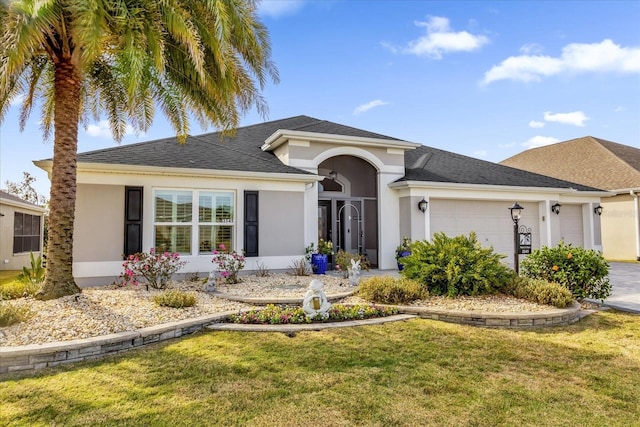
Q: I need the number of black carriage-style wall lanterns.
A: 3